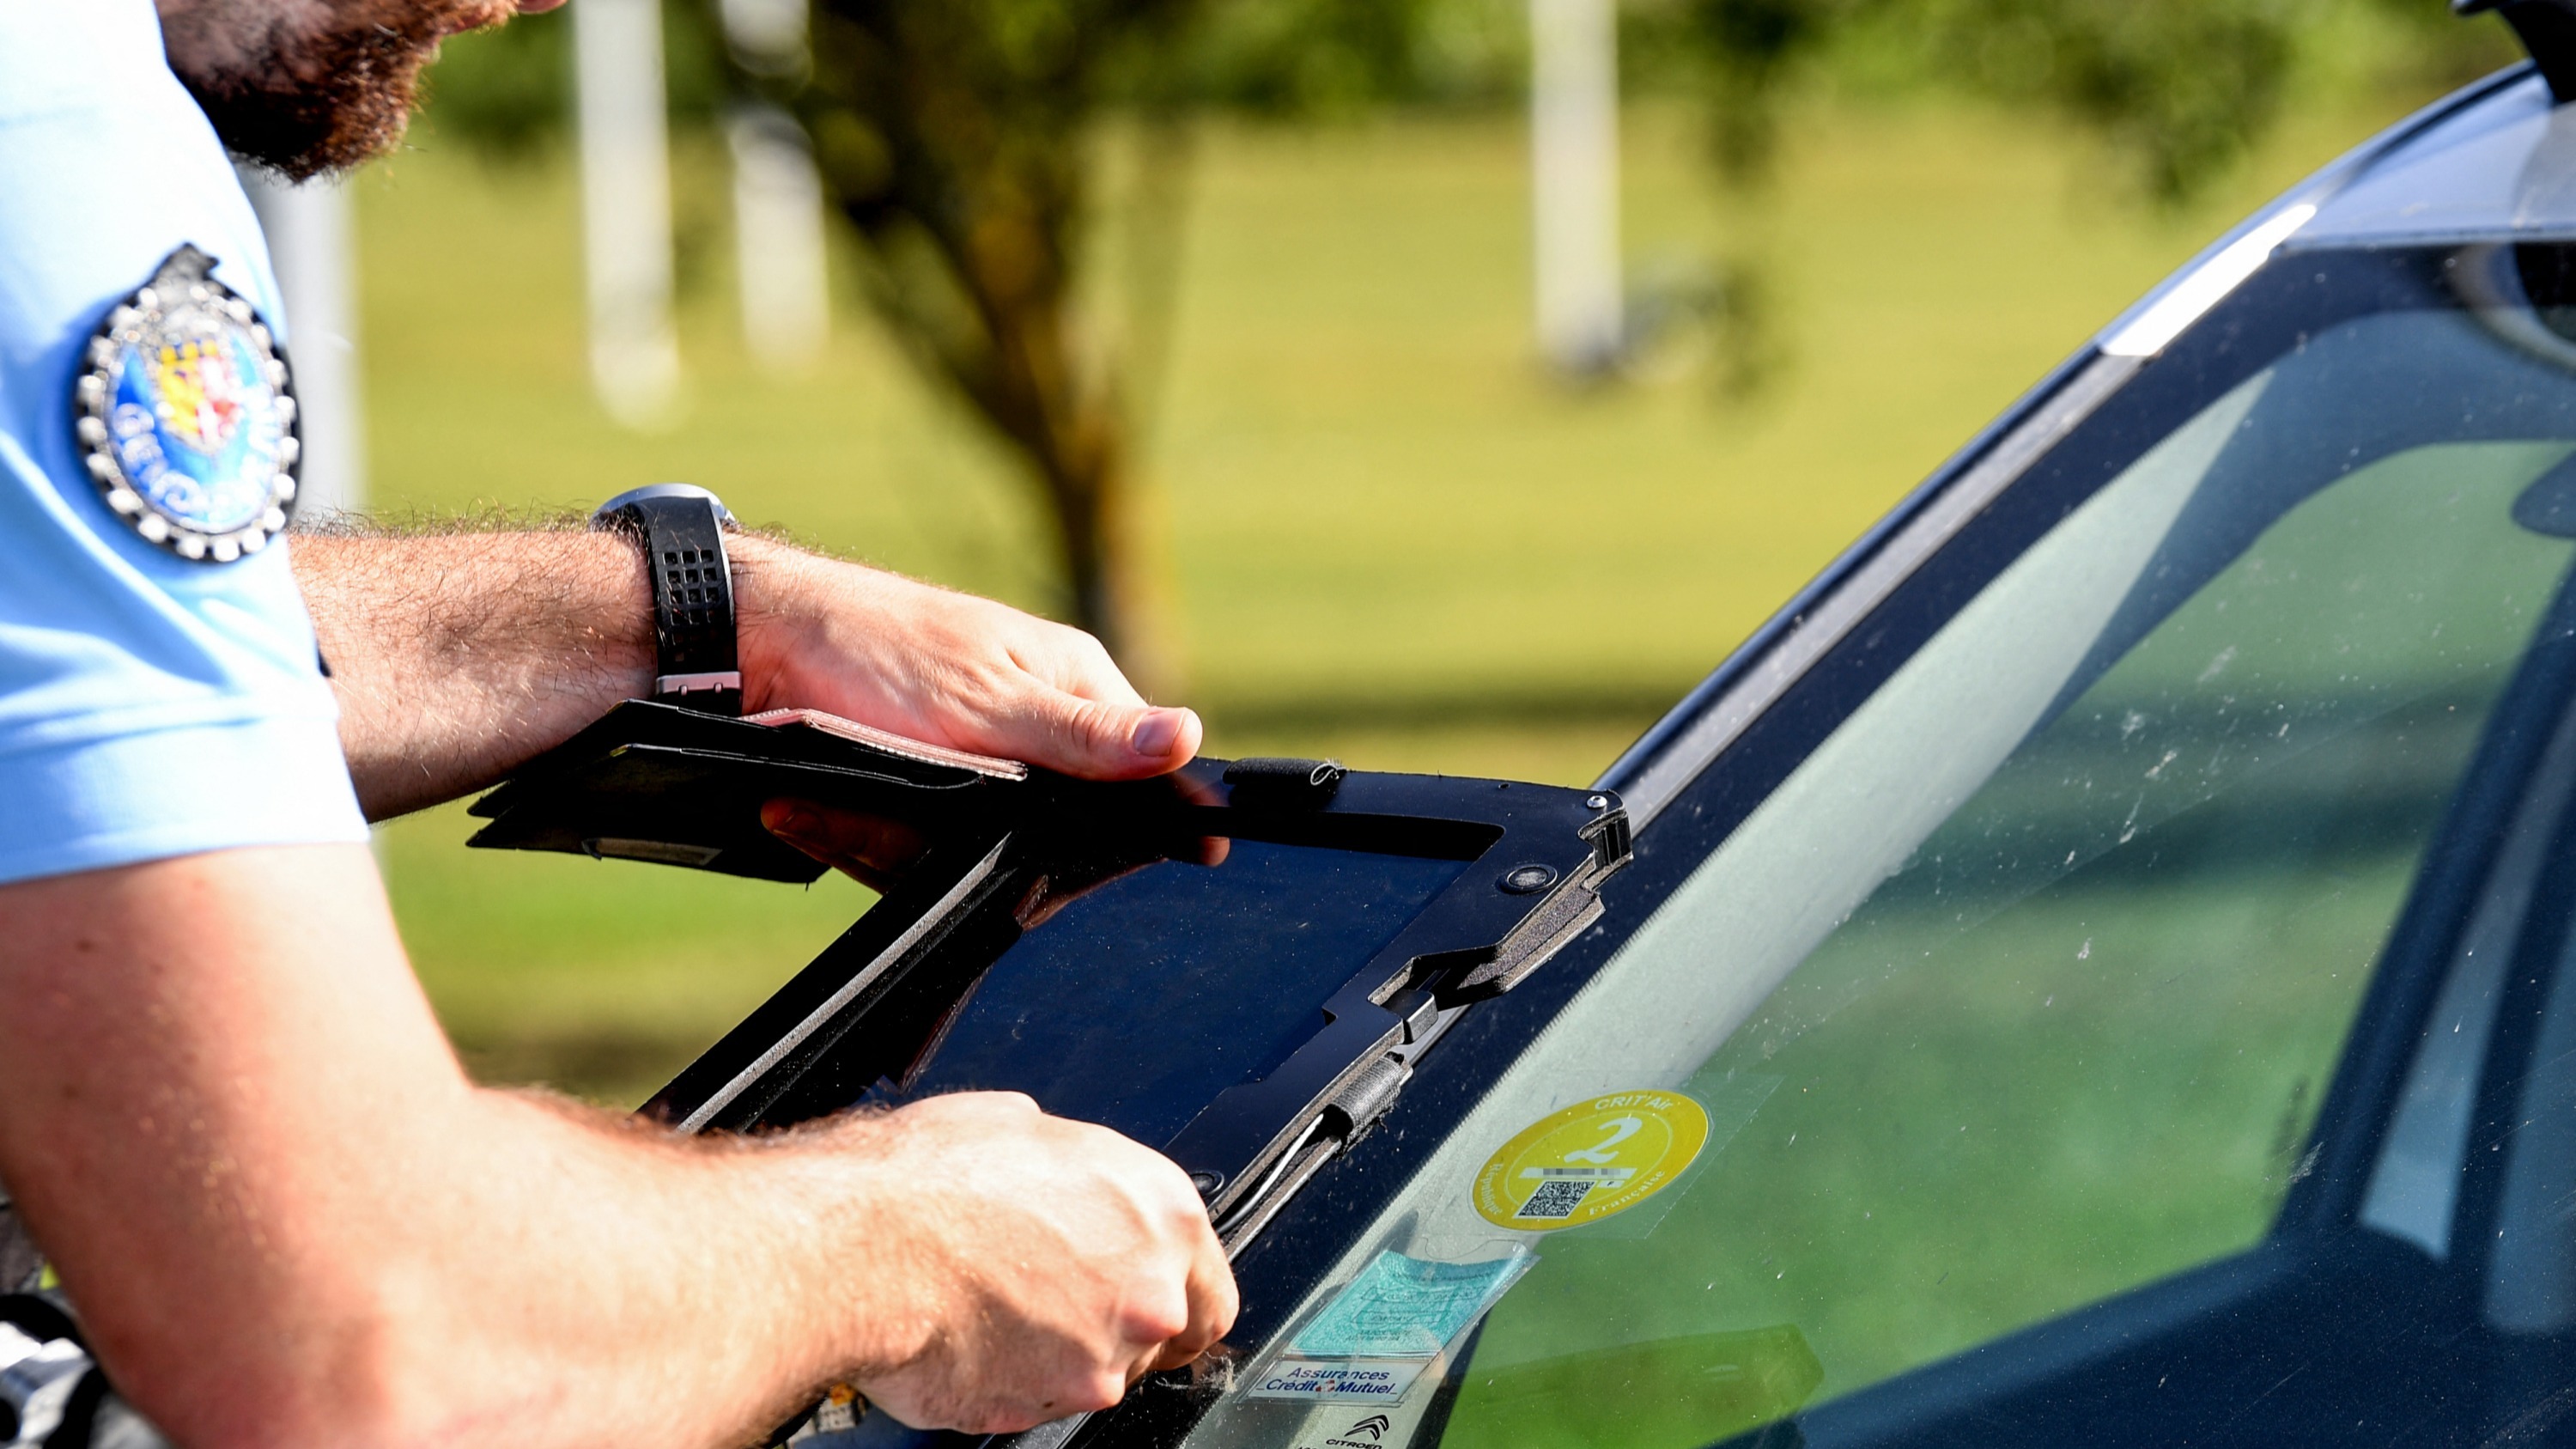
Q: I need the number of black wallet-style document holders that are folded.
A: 1